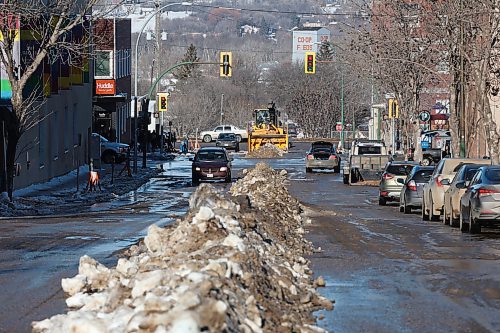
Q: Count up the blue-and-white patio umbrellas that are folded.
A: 0